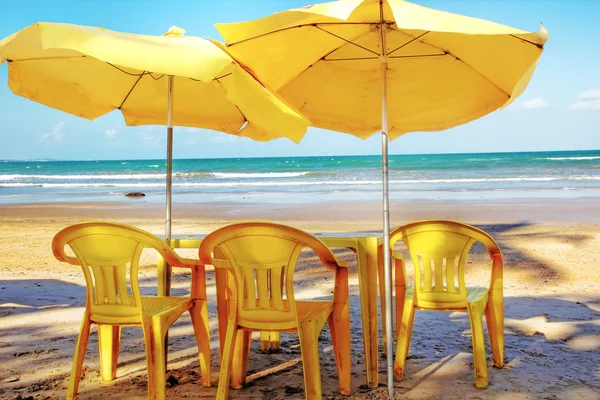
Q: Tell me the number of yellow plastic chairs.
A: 3